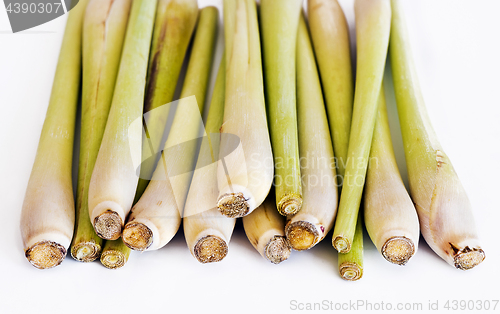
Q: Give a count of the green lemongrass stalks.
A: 14